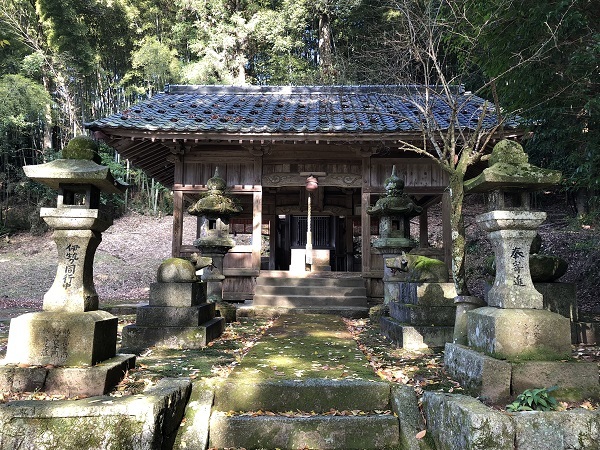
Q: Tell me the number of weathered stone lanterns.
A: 4